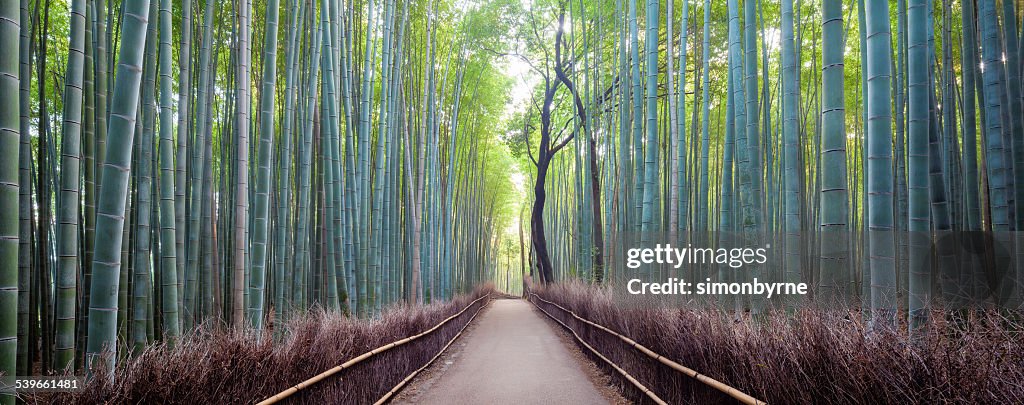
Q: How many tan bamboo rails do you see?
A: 4